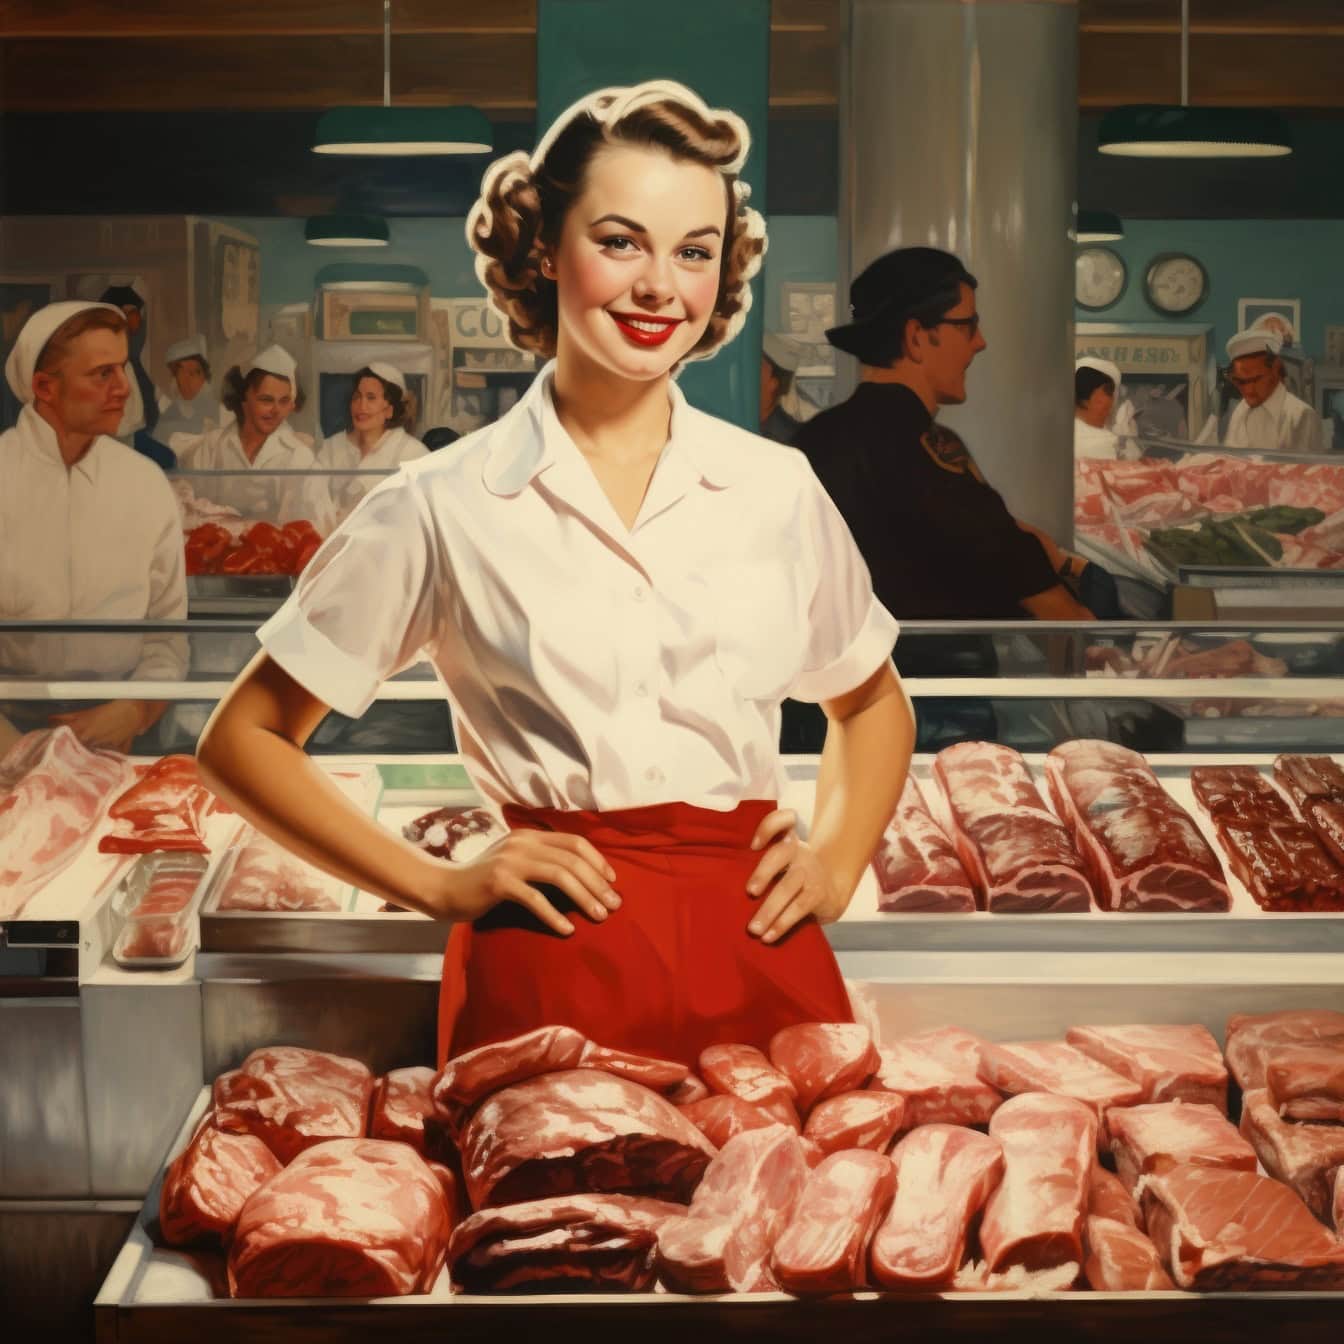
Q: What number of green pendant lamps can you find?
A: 4